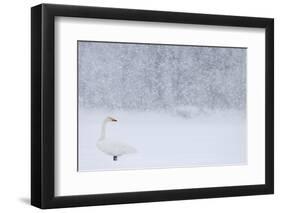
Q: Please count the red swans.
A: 0